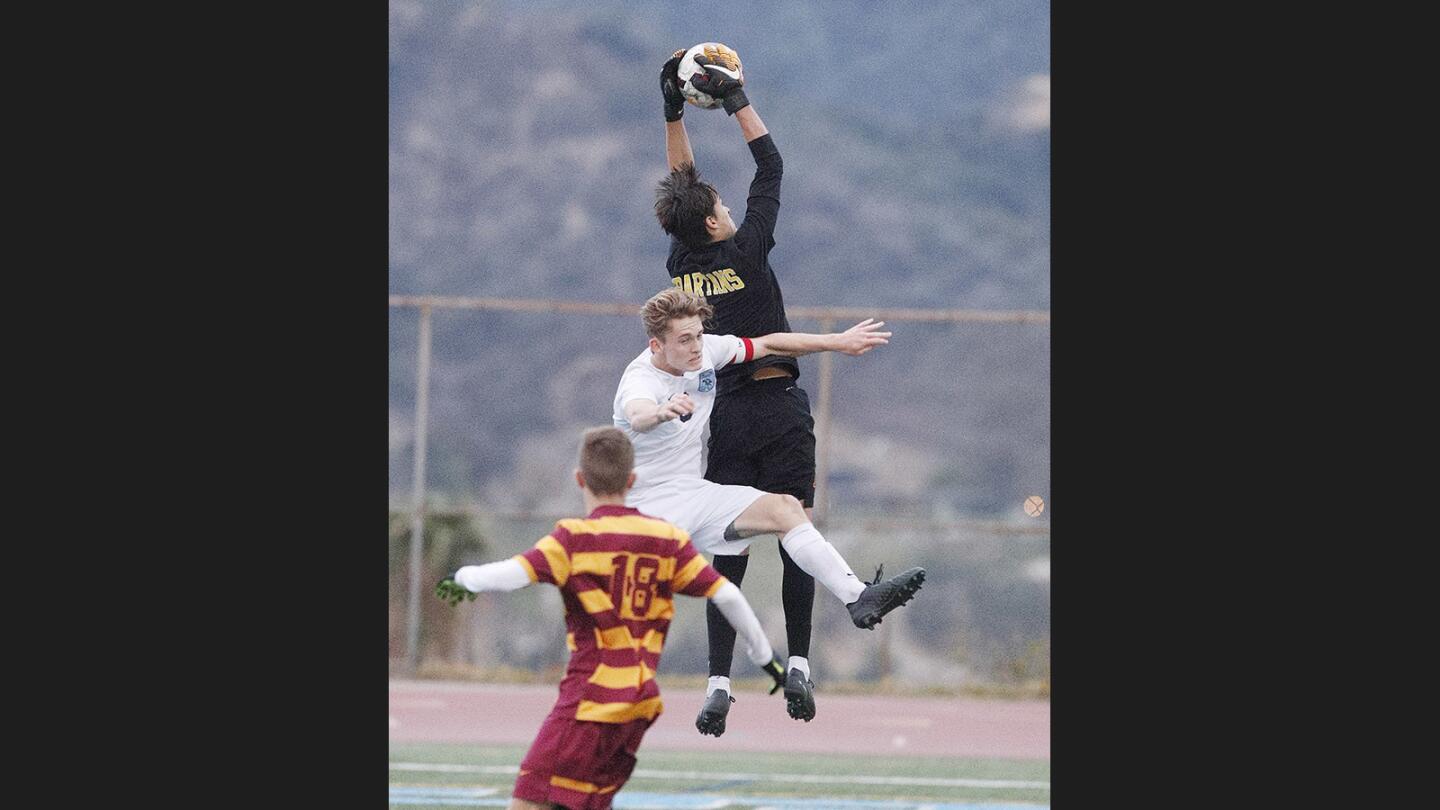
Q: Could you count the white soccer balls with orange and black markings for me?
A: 1